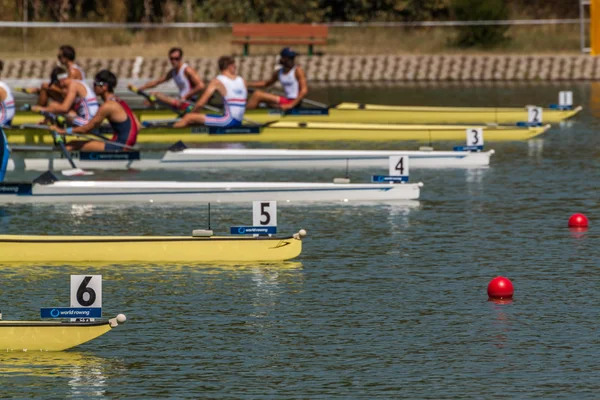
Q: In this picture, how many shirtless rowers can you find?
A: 0